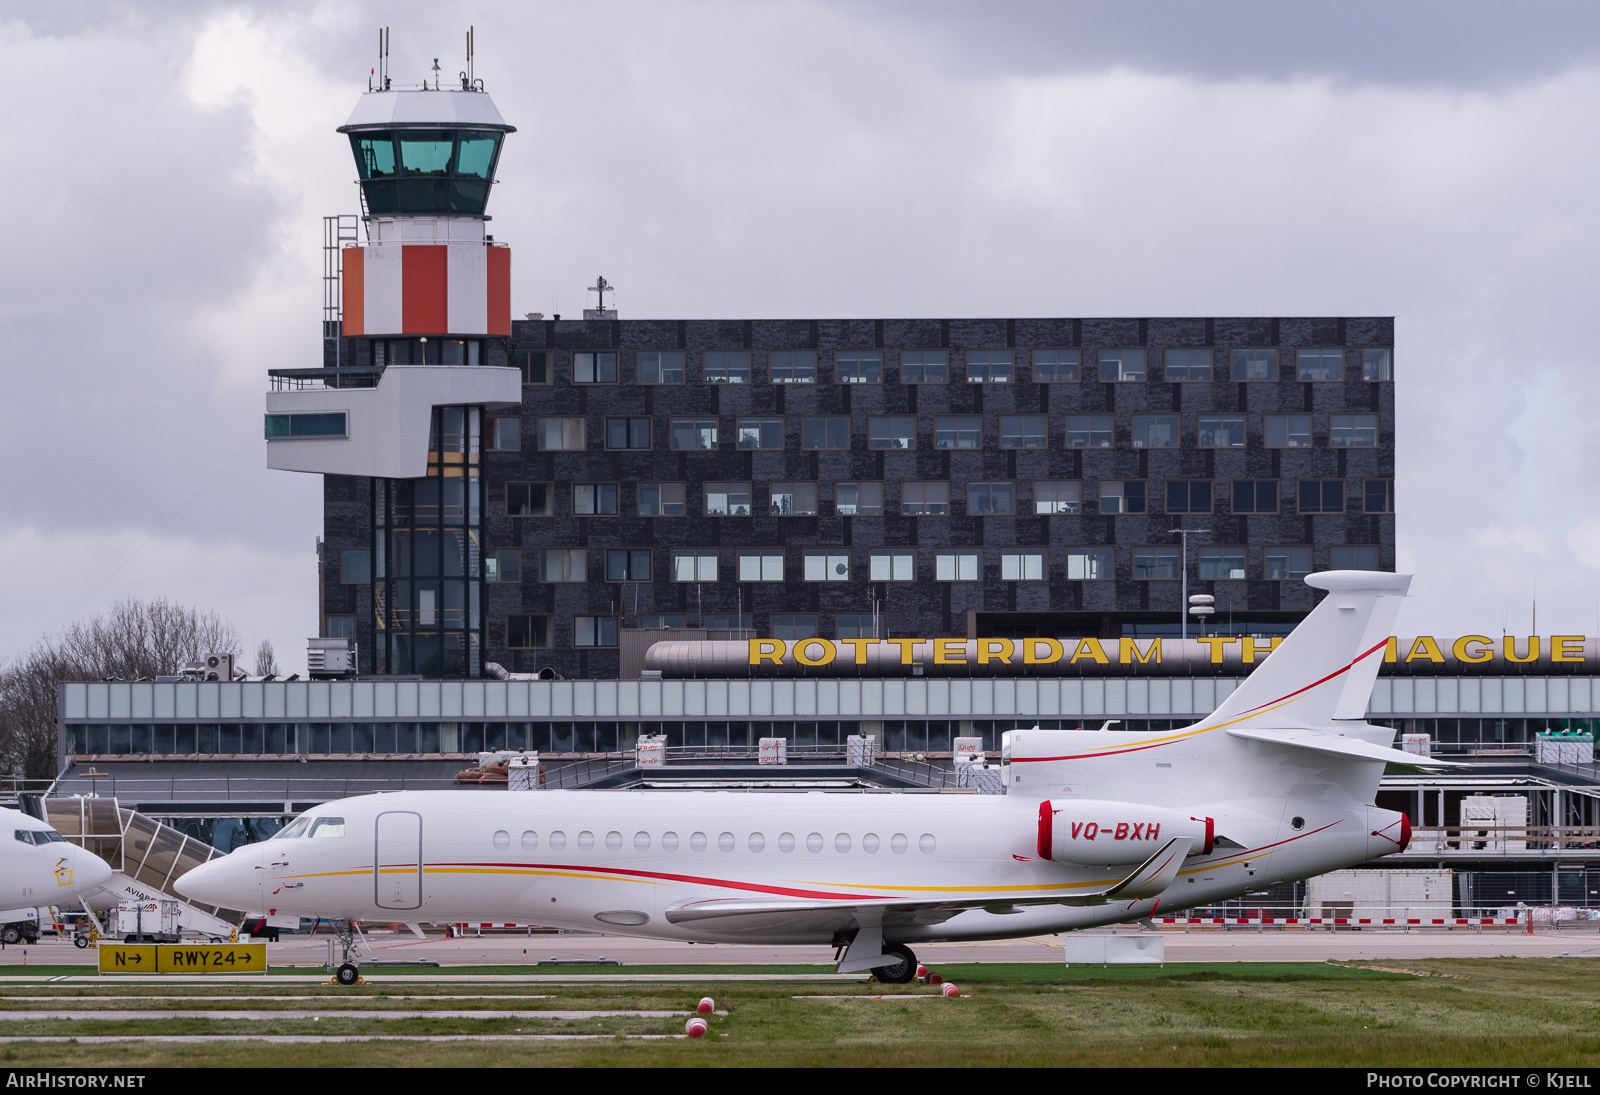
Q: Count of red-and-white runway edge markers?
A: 5